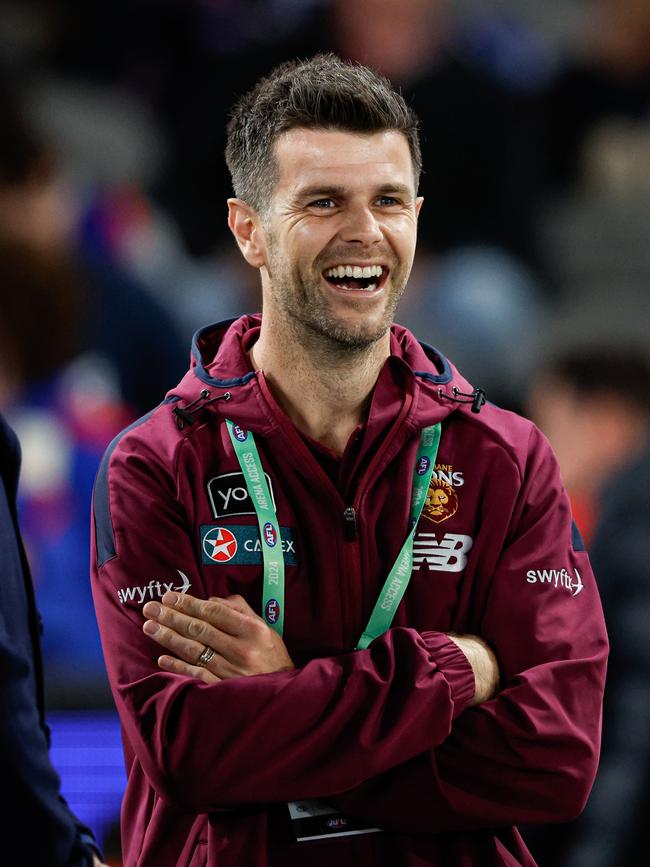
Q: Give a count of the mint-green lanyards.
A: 1